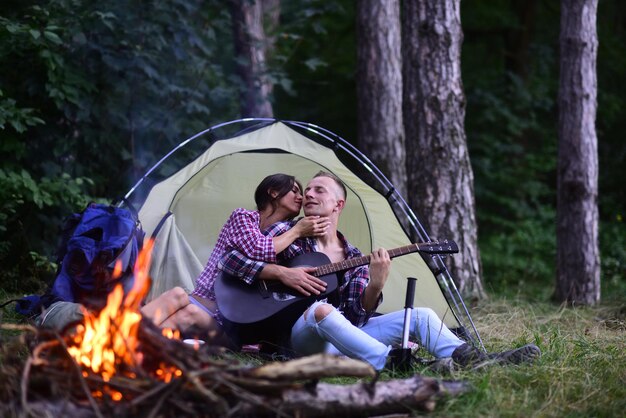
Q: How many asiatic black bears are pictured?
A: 0